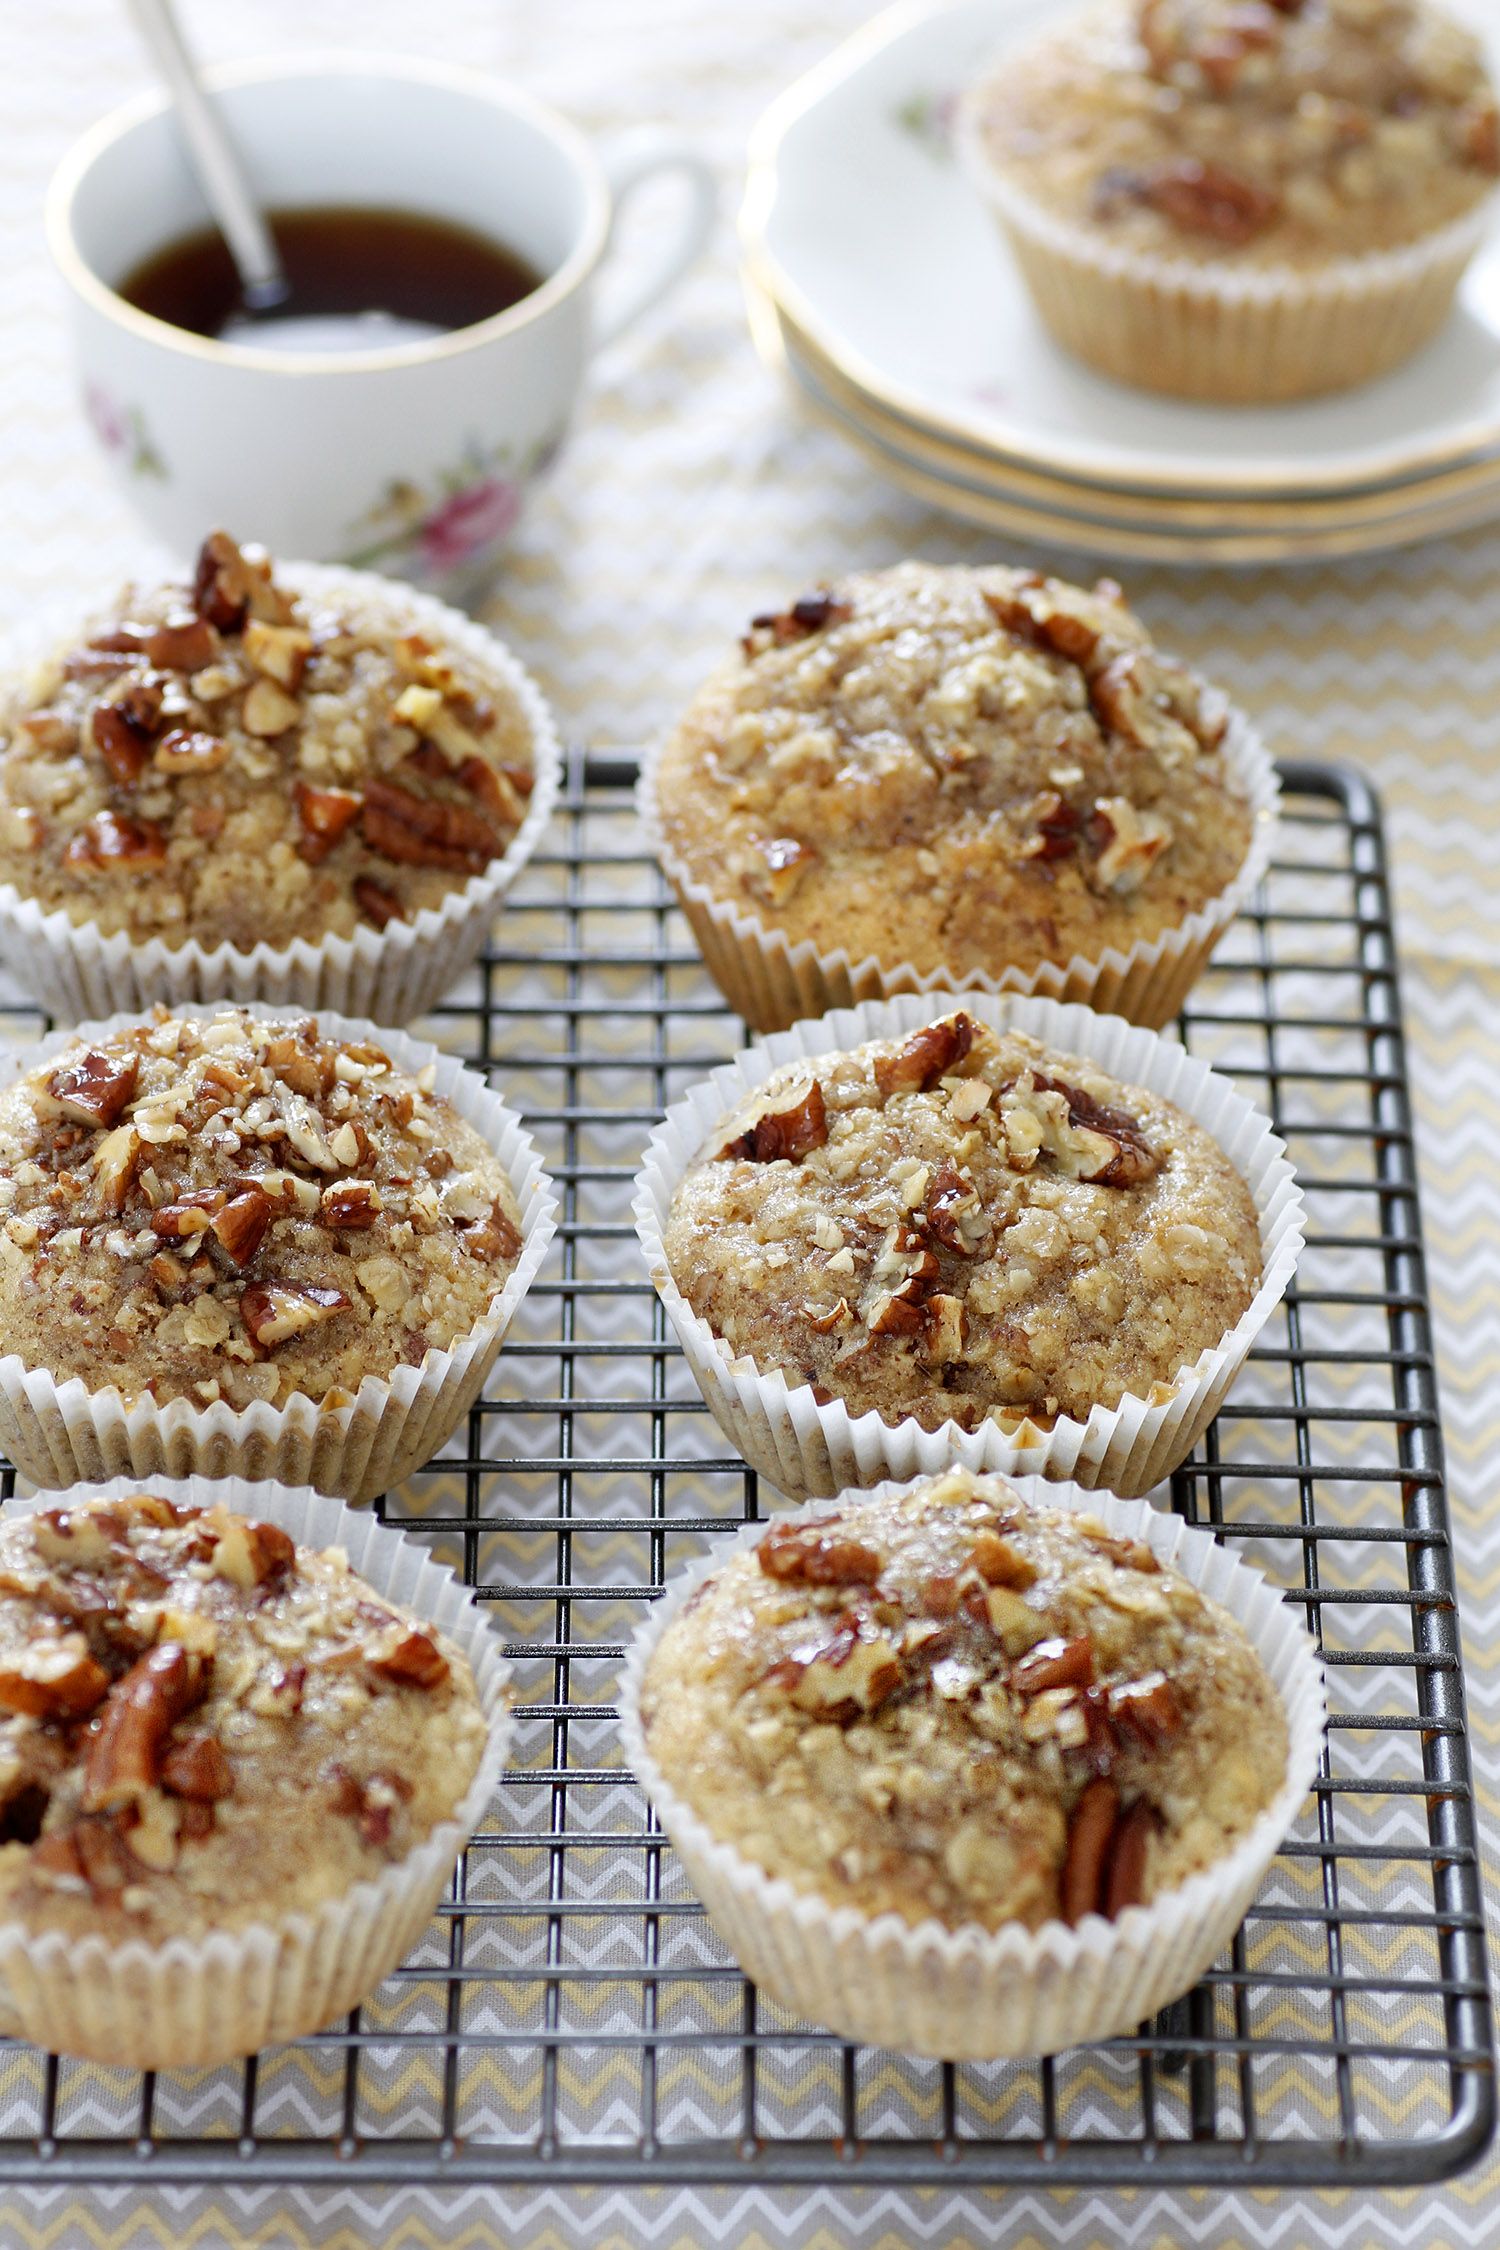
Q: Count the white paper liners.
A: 7